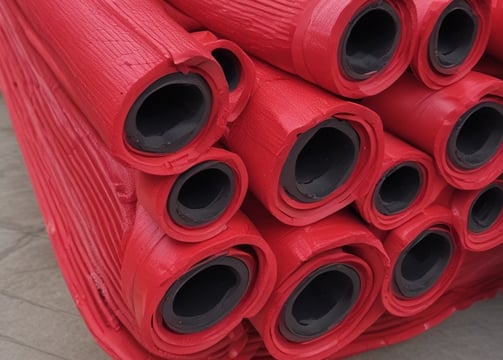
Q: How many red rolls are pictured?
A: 12